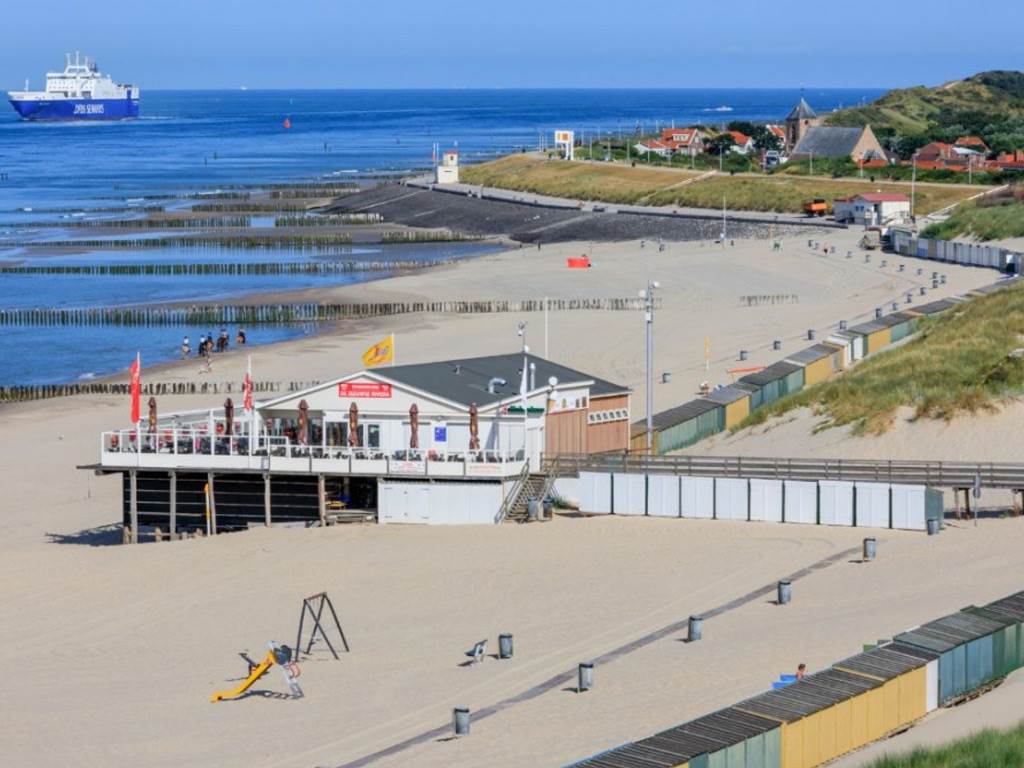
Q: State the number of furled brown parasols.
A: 6